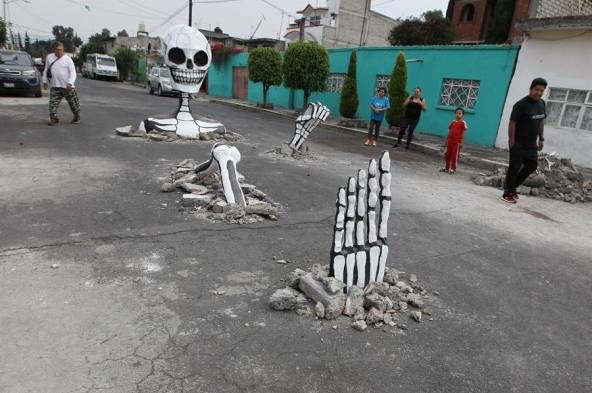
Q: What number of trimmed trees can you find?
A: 4